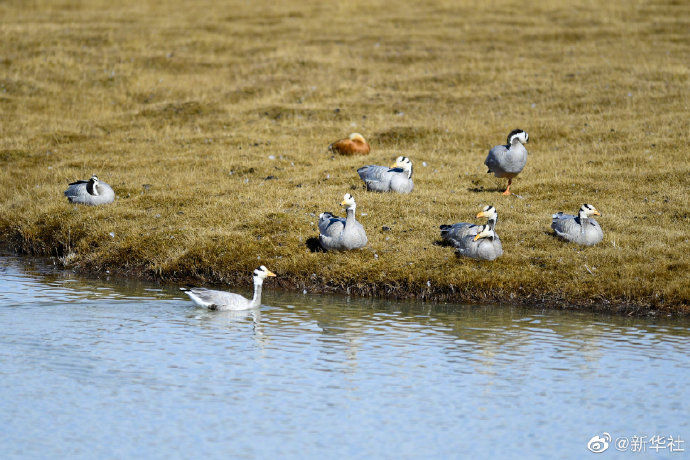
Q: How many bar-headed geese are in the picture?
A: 8